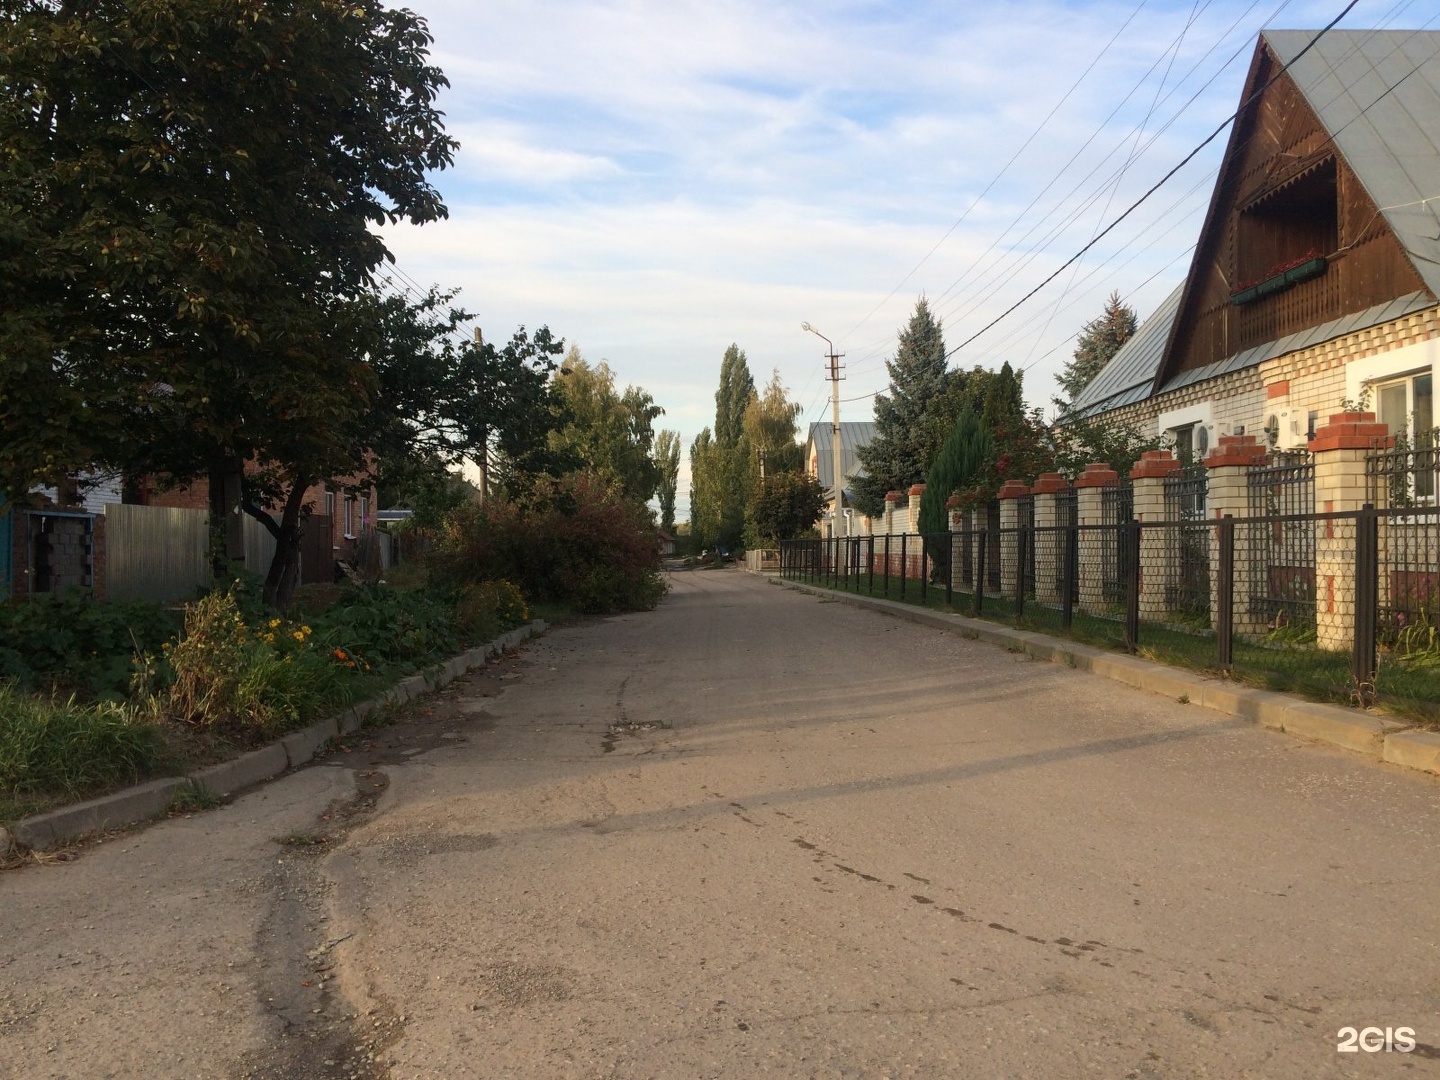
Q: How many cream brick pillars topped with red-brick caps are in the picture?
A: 10